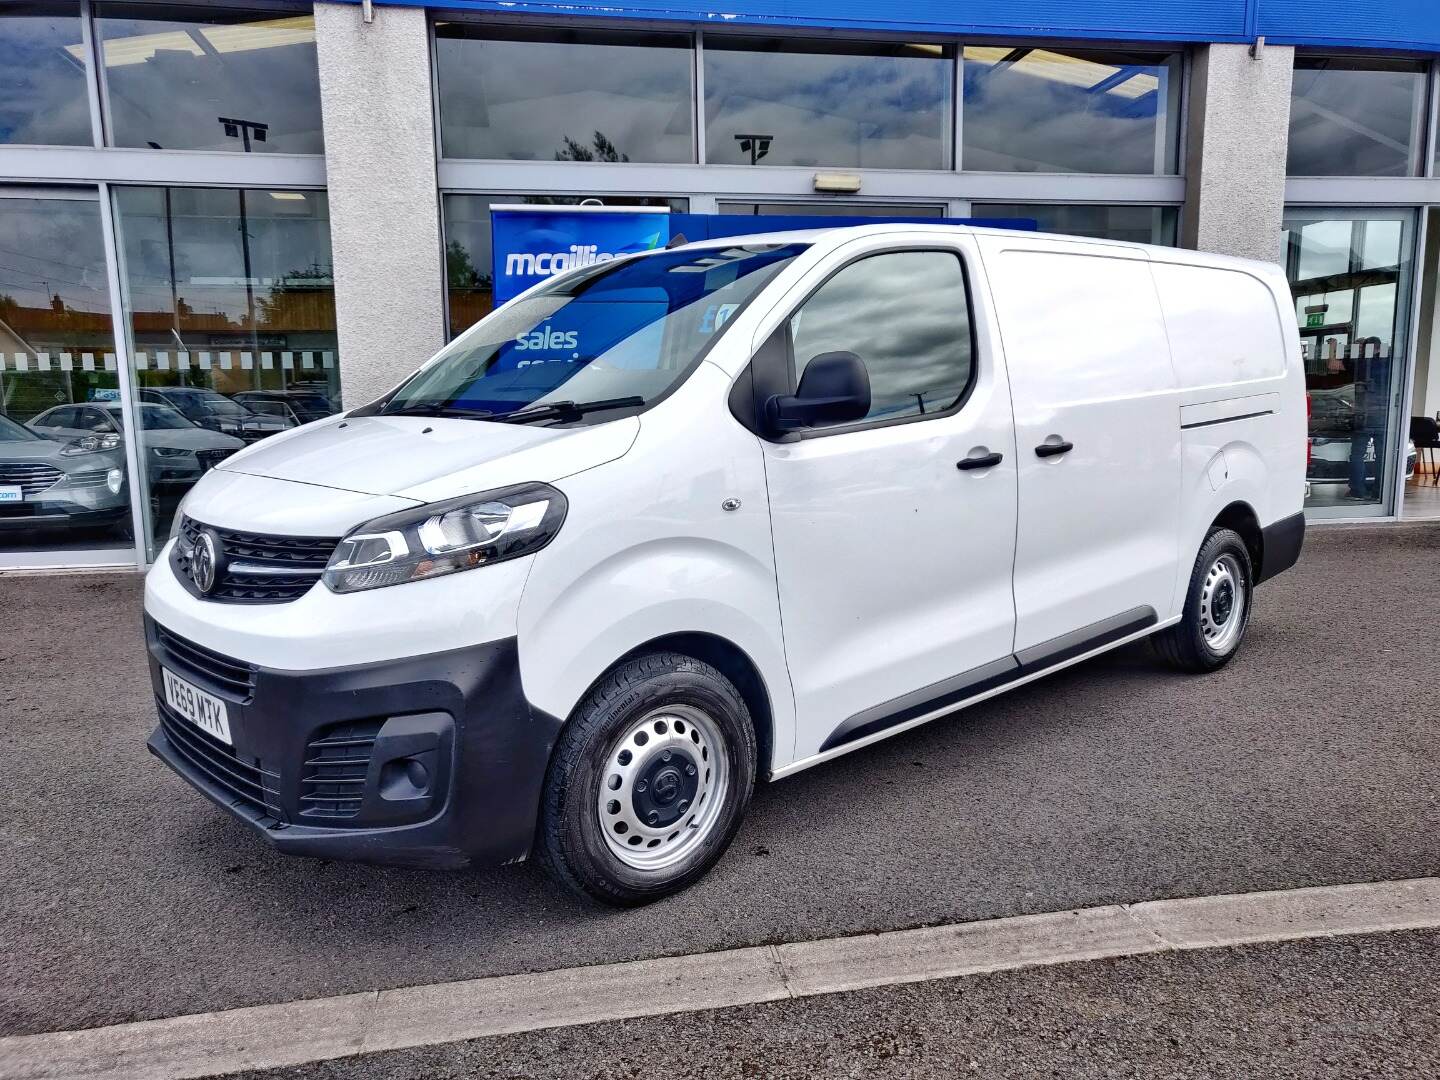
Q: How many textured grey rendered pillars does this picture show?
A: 2